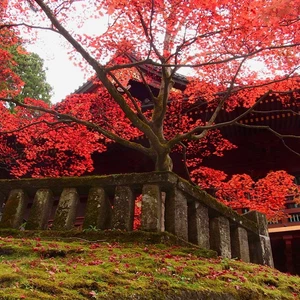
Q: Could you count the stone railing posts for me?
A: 11